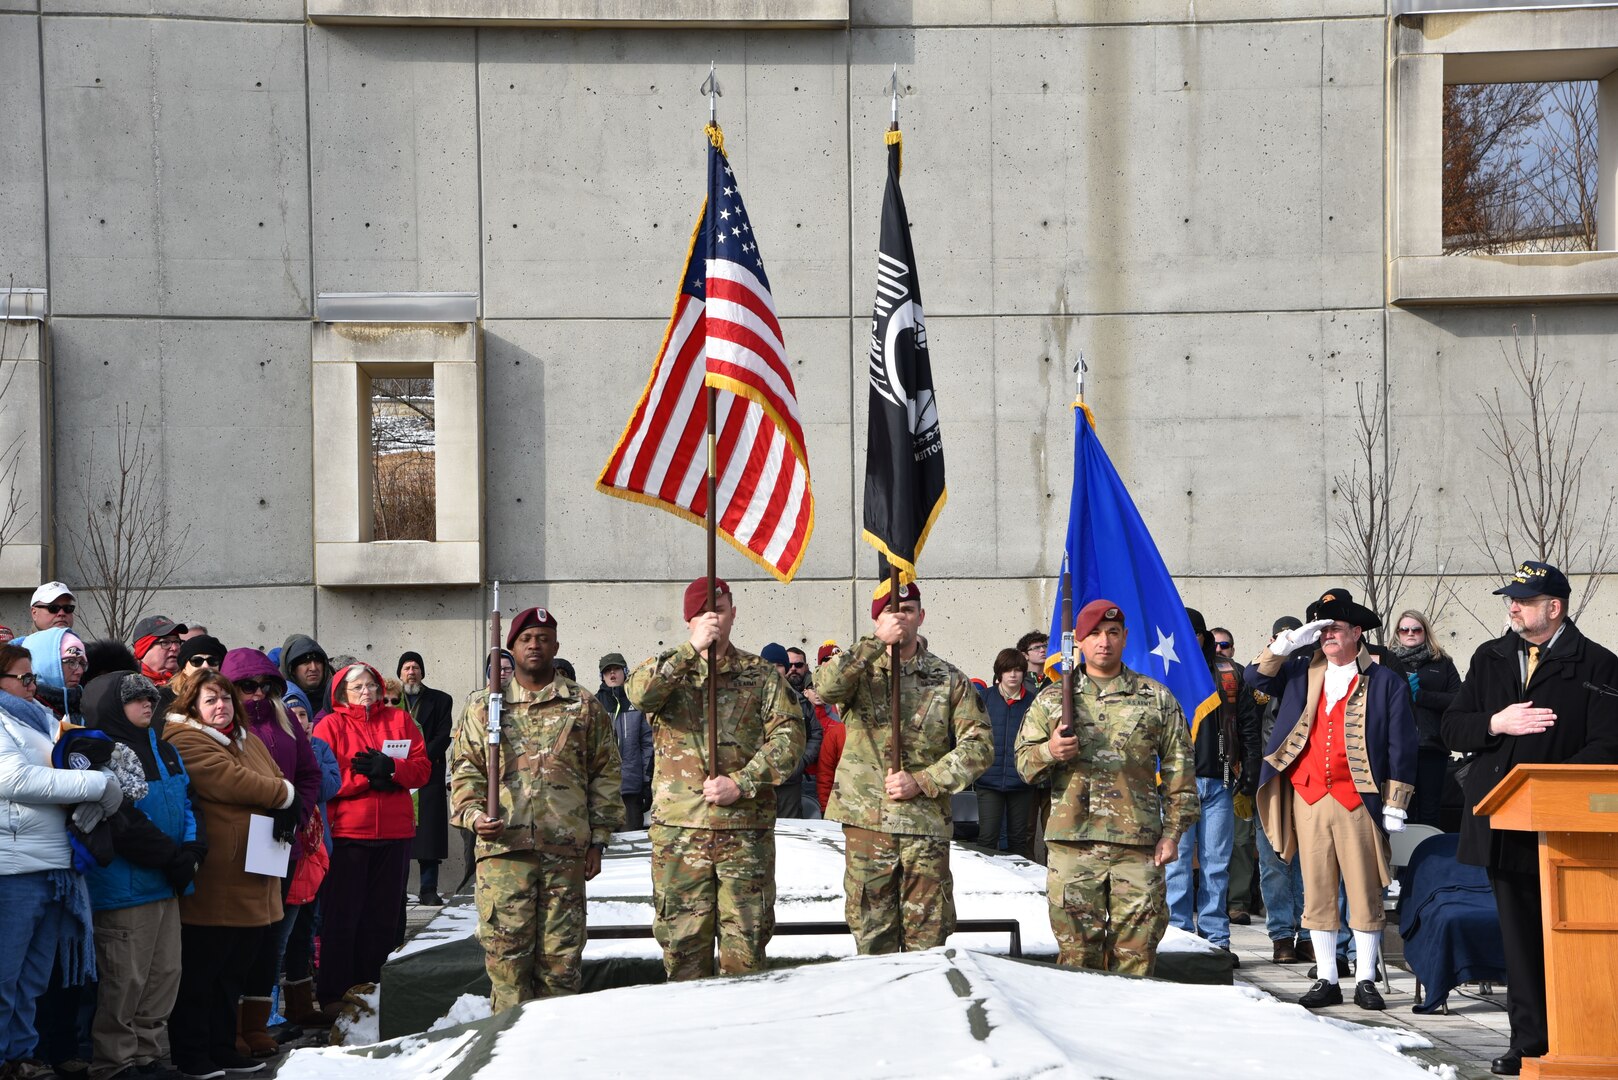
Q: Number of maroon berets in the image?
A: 4